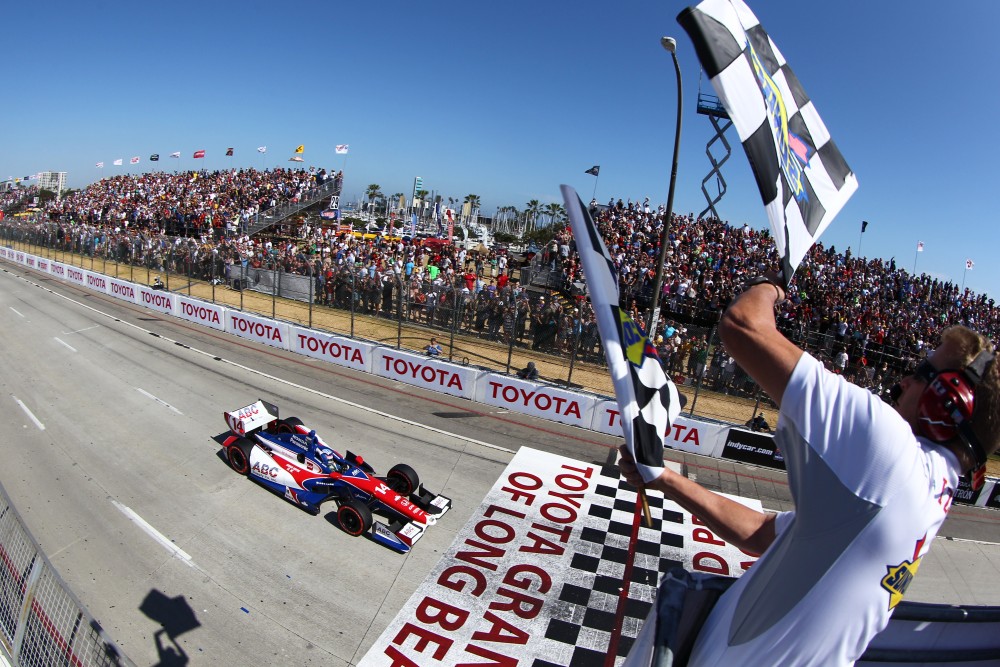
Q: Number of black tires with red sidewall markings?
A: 4